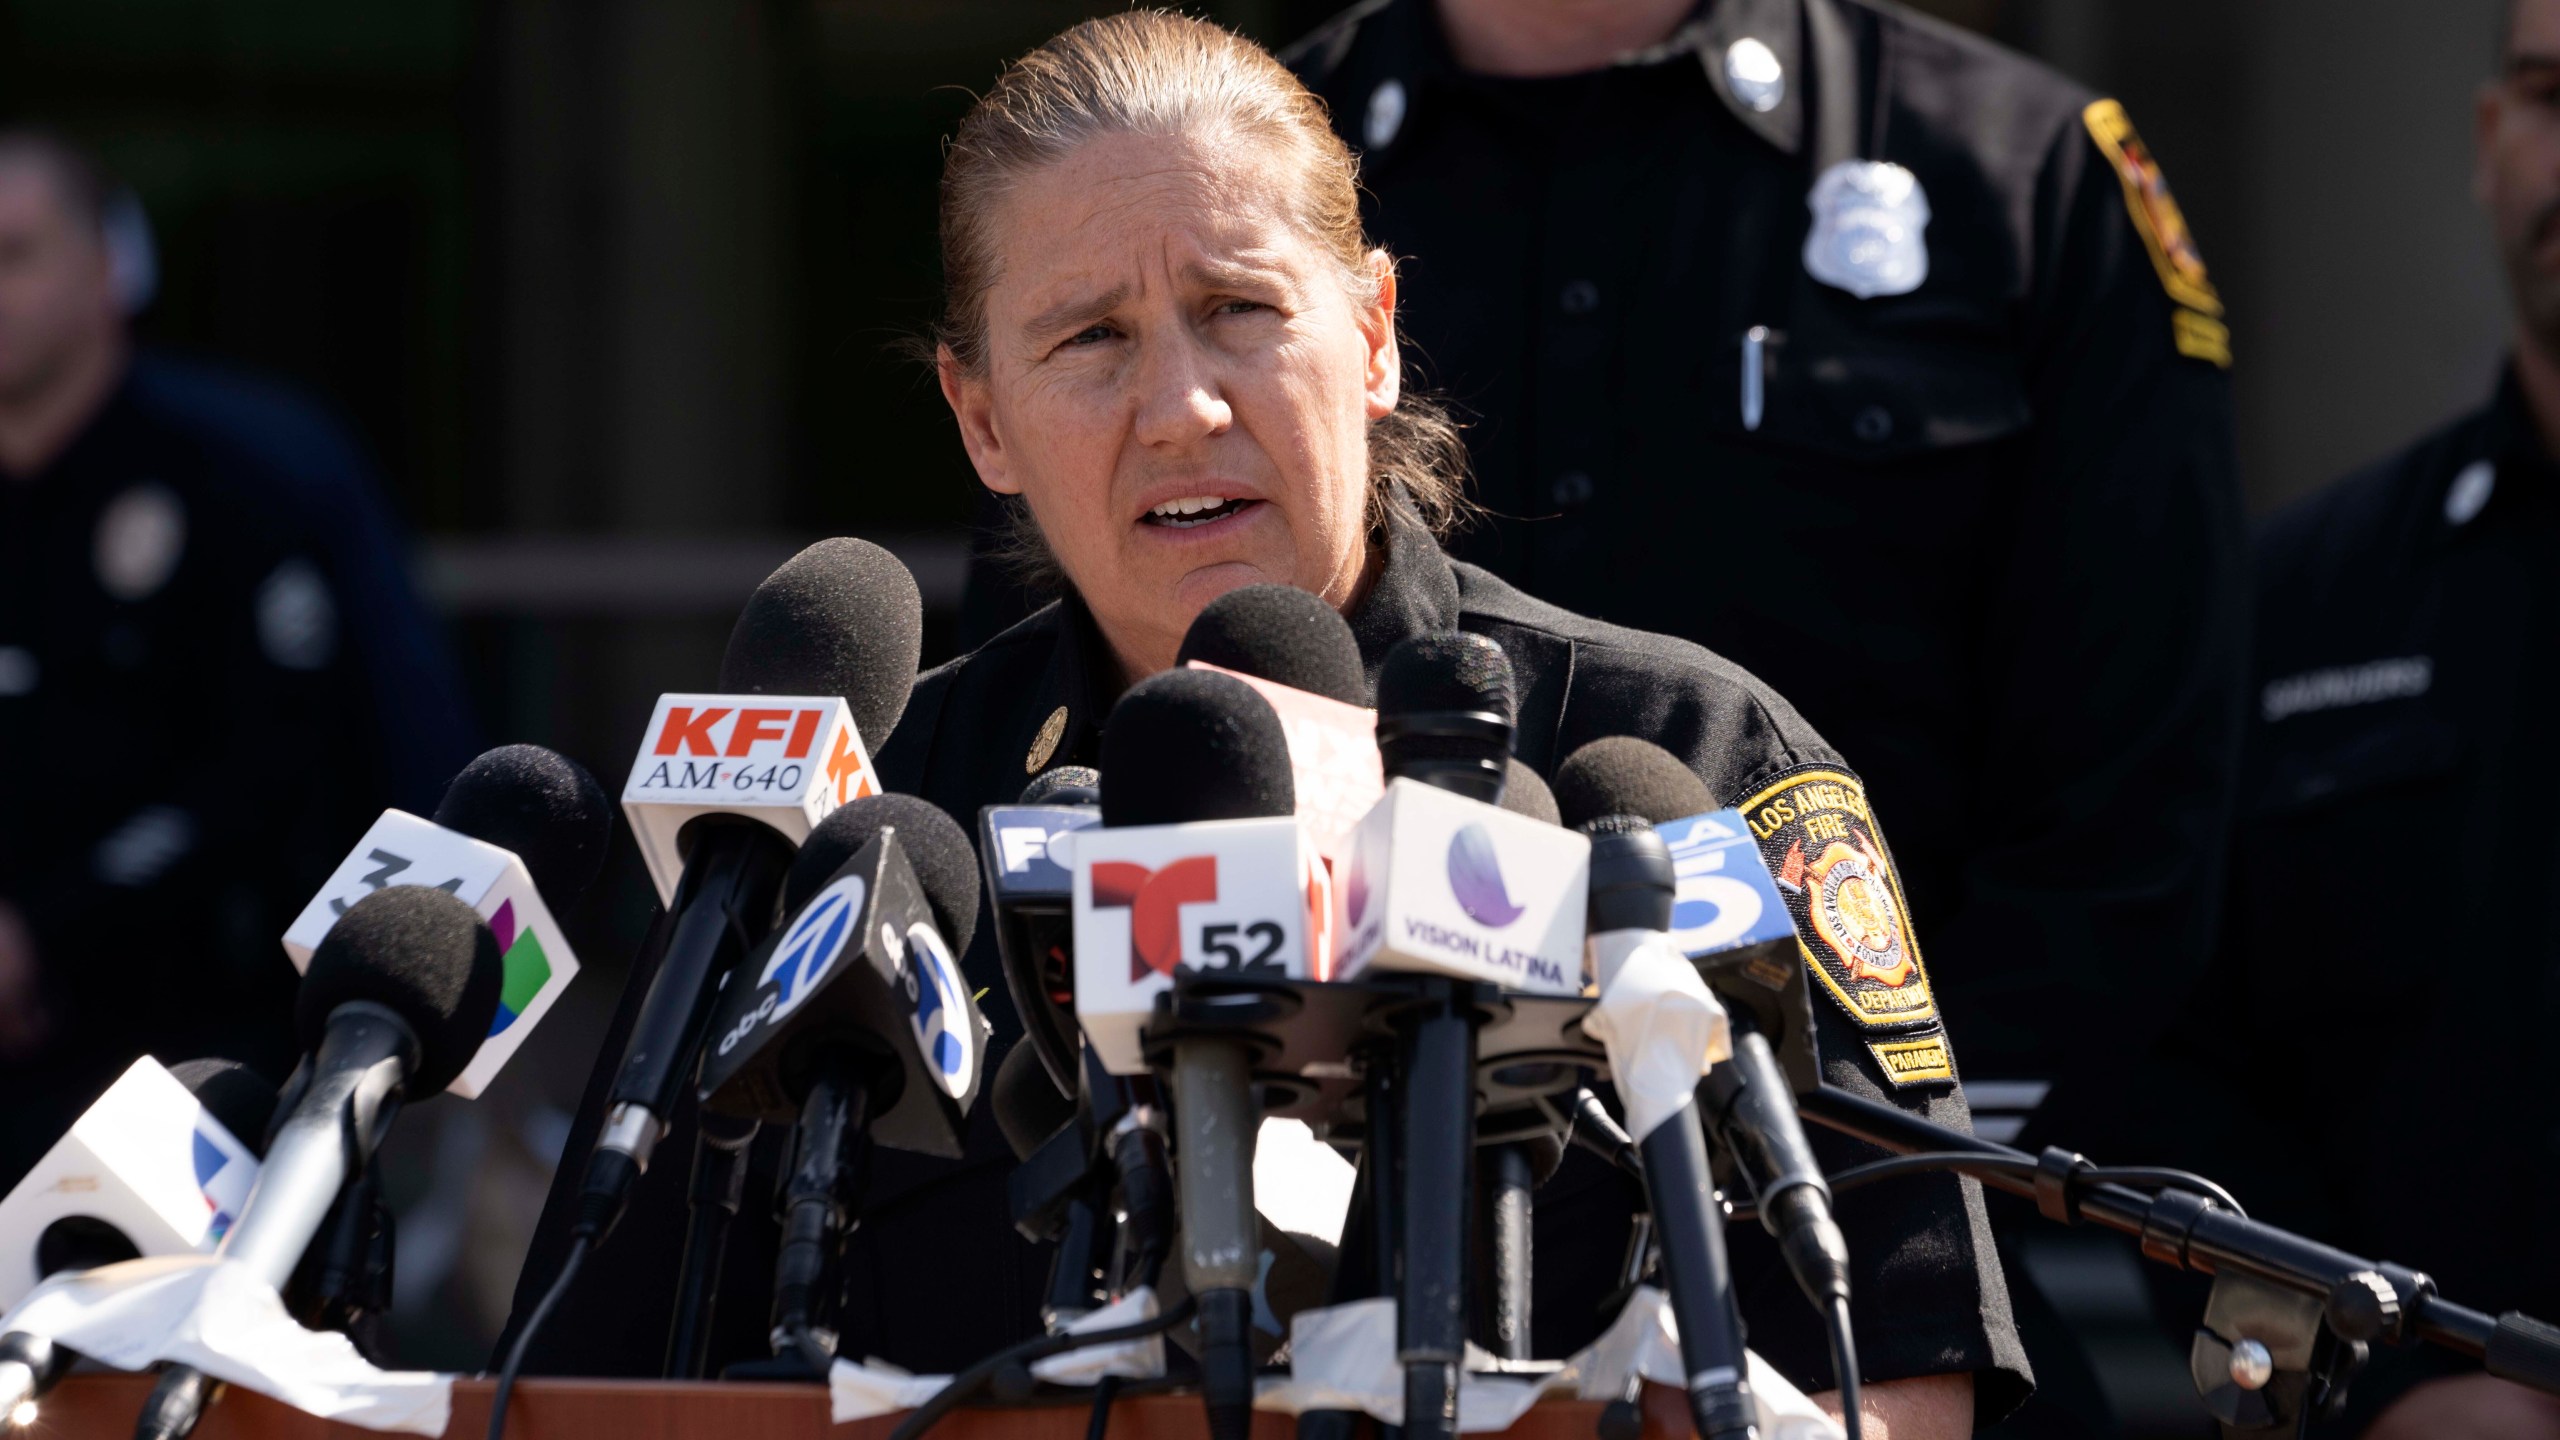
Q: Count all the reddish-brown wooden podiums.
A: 1